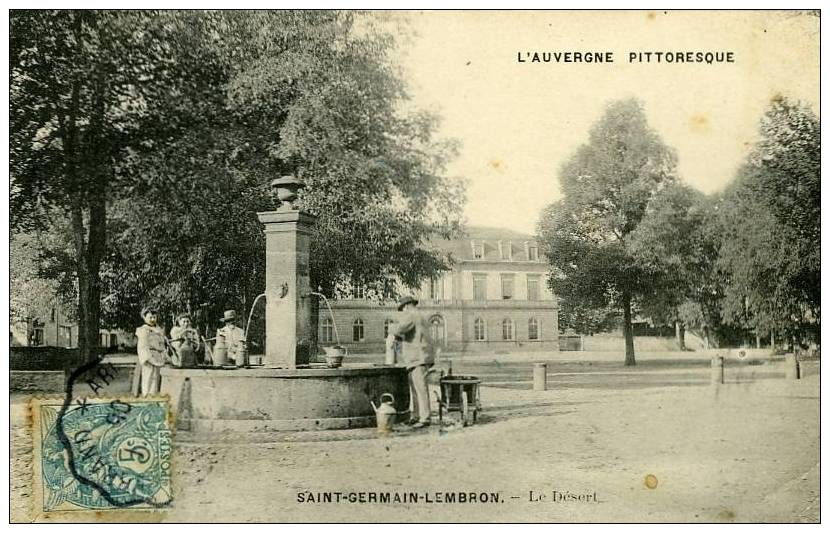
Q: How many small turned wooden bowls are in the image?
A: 0